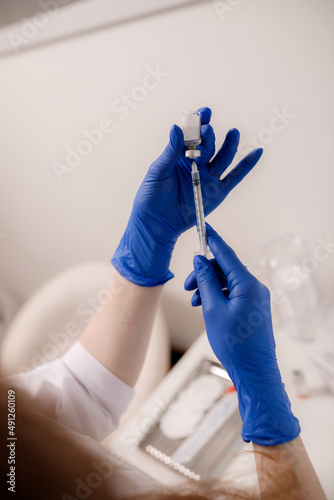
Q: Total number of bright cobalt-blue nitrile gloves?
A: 2